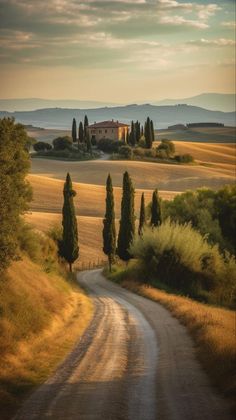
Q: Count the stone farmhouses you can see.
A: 1